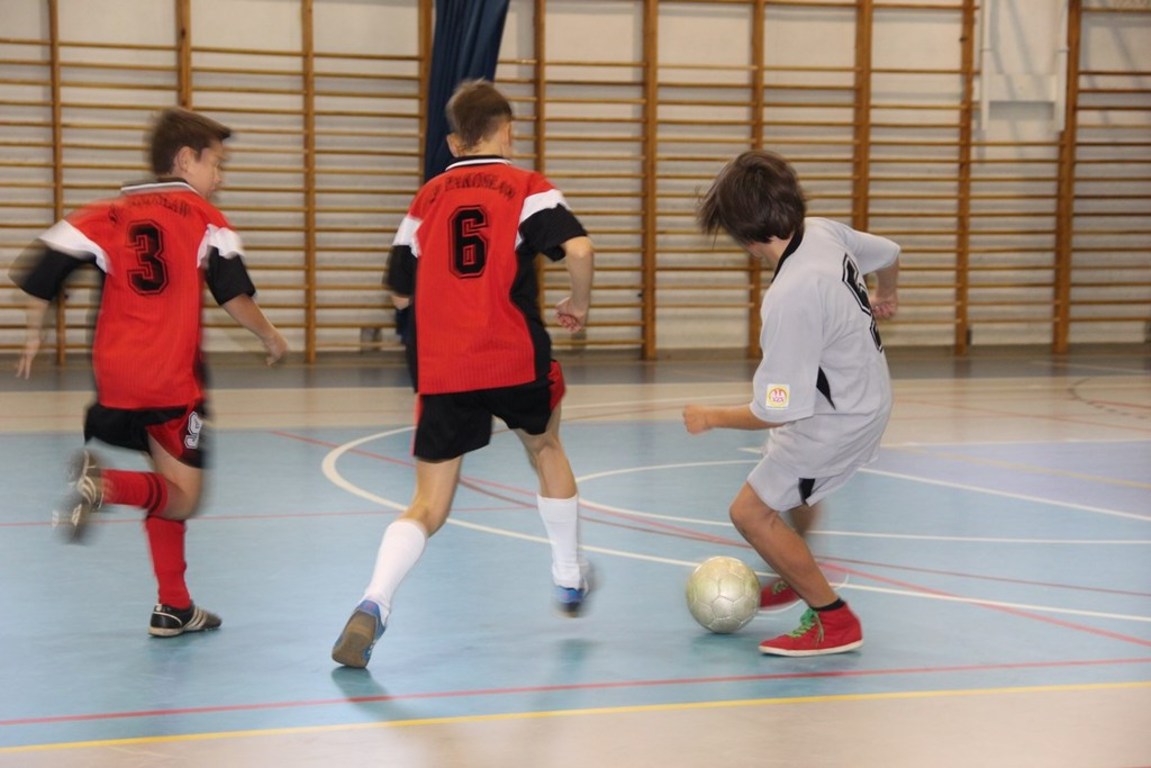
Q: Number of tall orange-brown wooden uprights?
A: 10